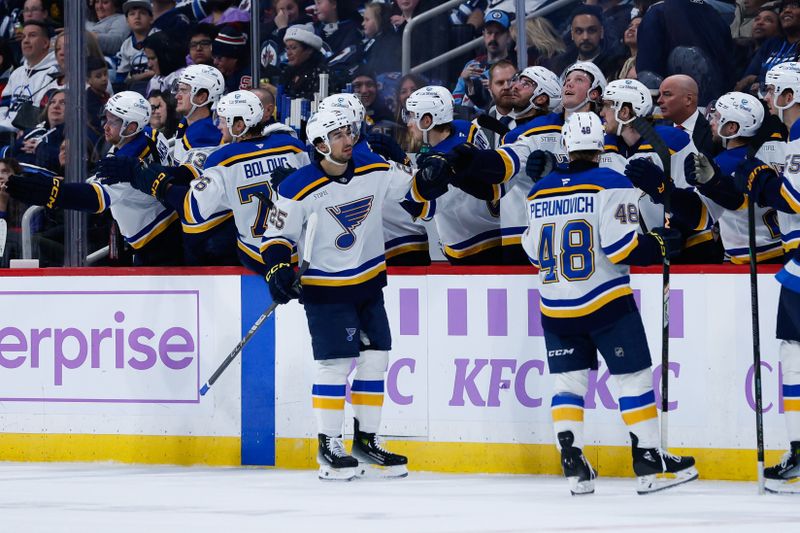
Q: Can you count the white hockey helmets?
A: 12